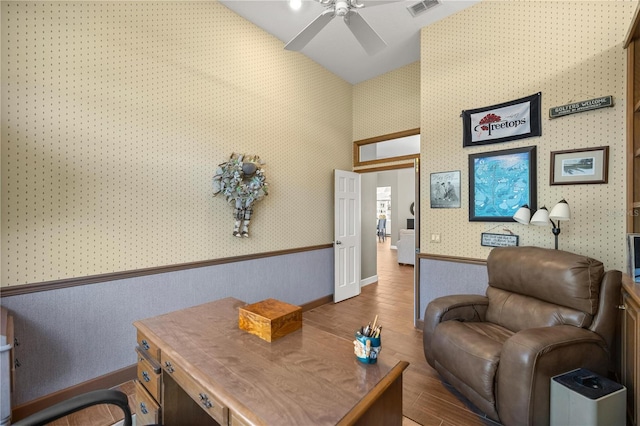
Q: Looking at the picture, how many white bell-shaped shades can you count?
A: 3